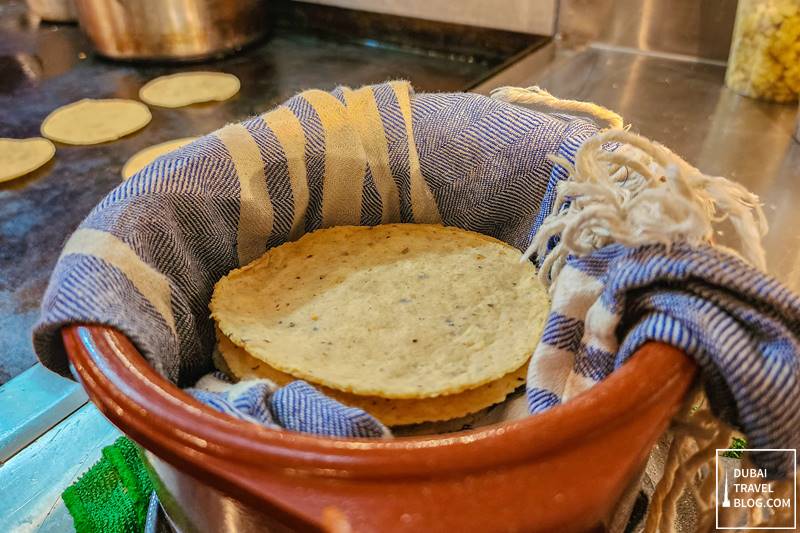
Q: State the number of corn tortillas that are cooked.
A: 2